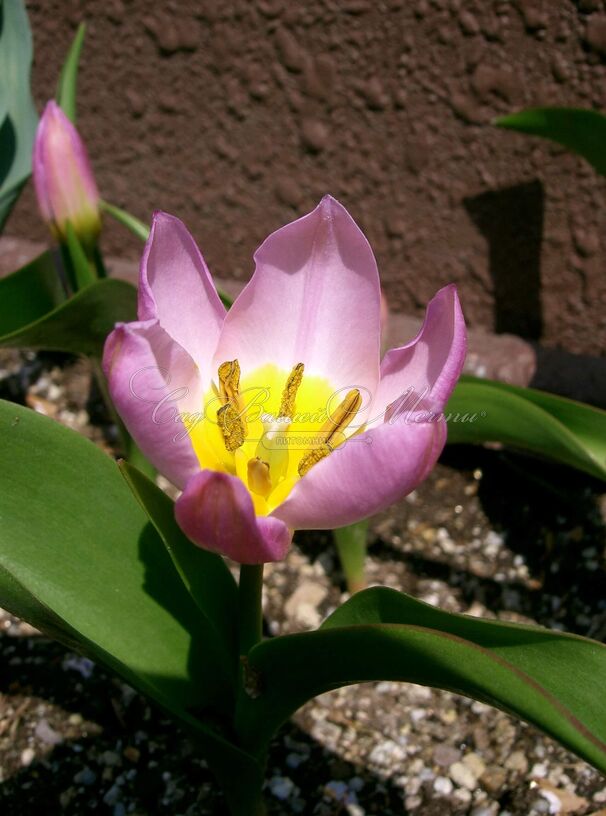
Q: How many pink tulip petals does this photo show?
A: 6